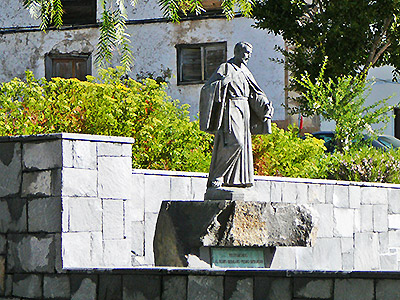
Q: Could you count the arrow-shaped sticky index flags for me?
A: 0